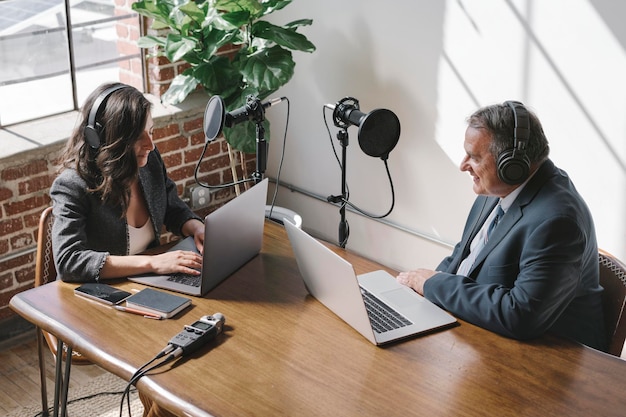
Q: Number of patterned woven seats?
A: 2